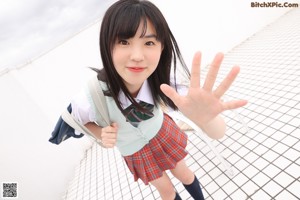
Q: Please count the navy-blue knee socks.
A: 2